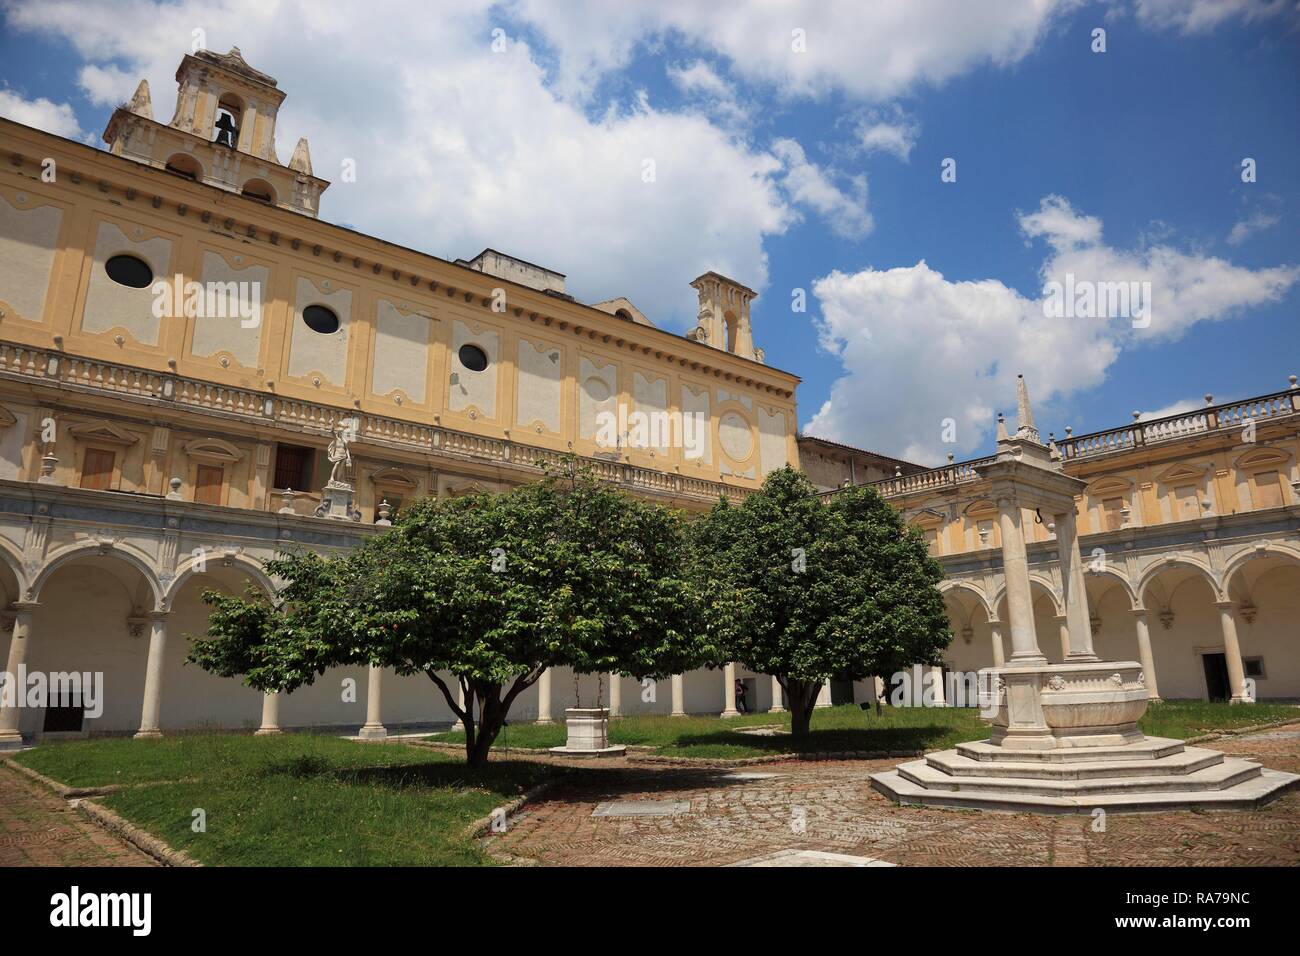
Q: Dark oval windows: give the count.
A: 3